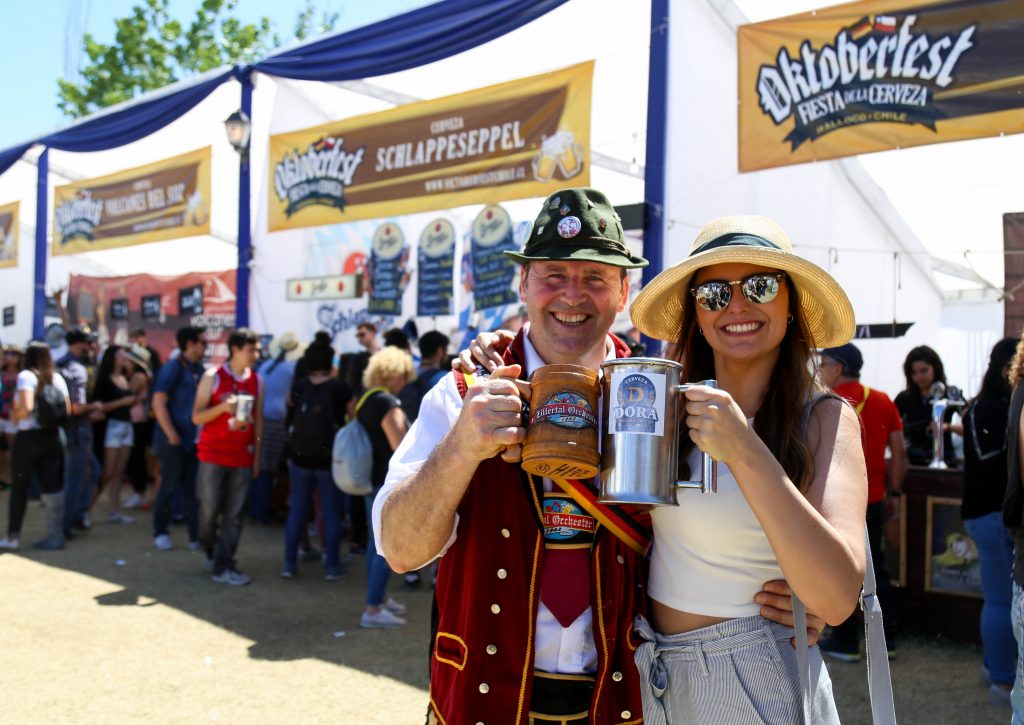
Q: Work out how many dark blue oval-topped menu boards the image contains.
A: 3